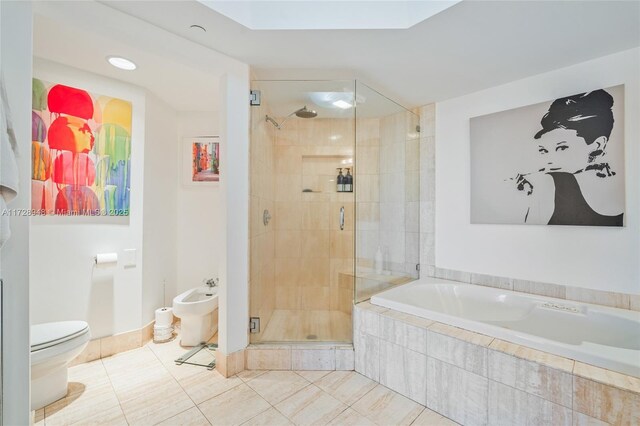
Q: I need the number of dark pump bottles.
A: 2